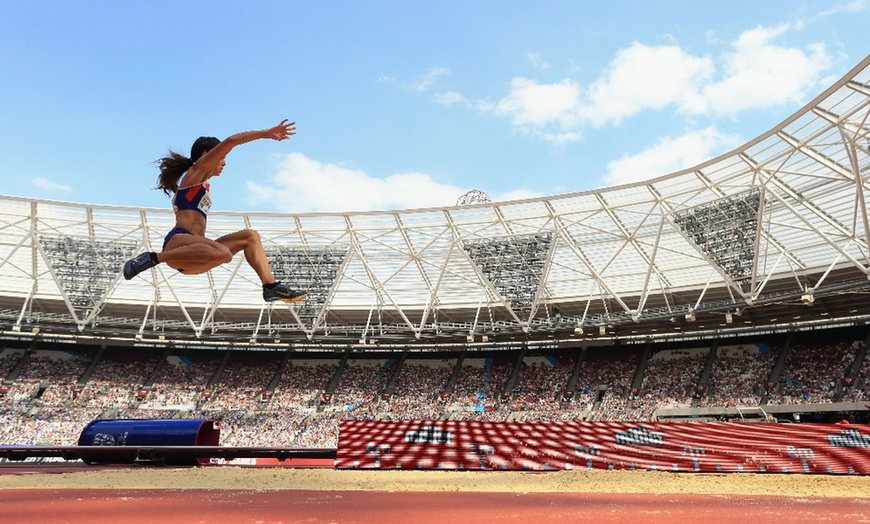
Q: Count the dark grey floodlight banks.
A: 4